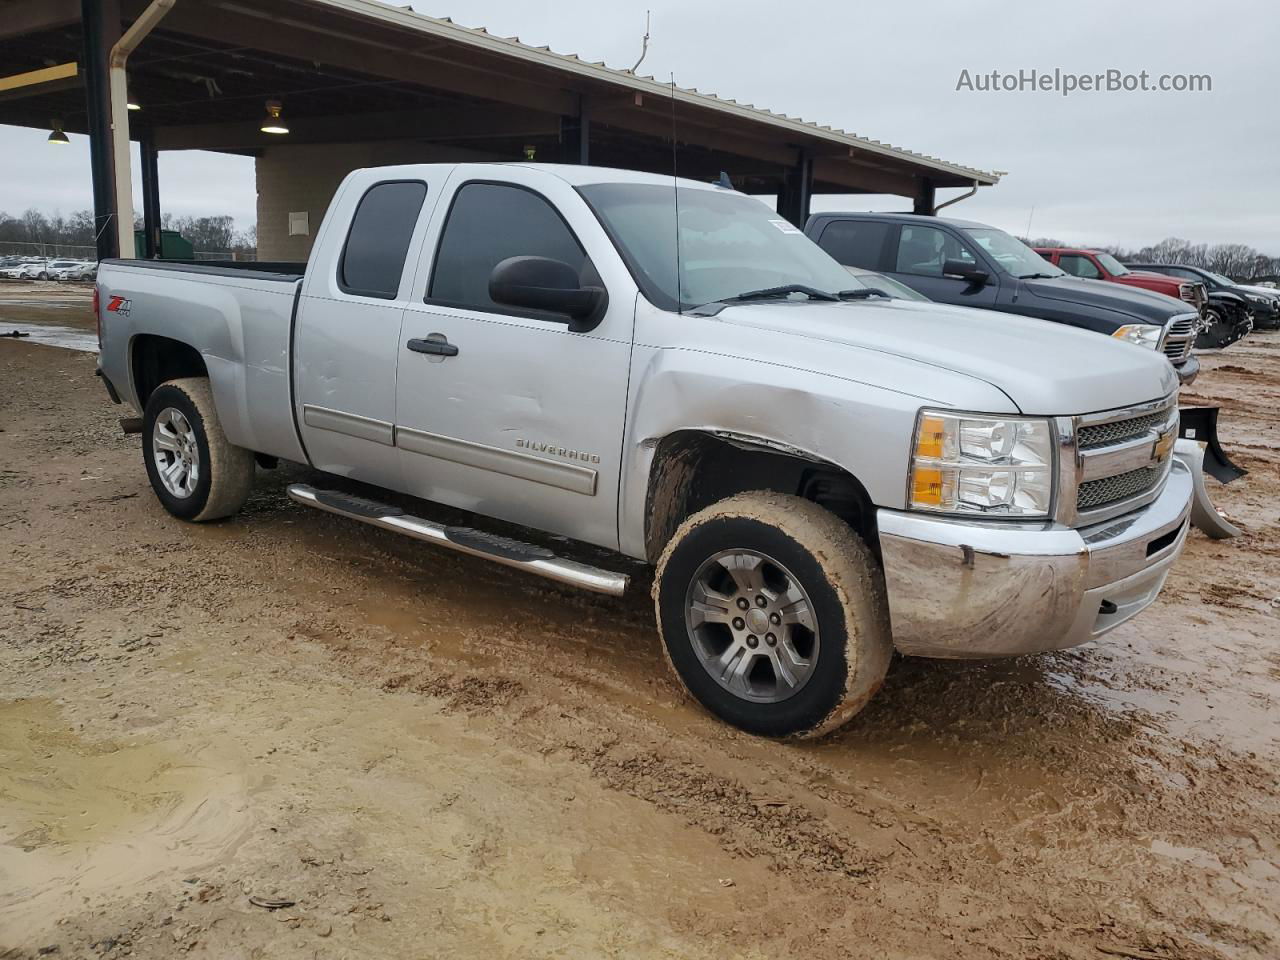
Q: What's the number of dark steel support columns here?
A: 5